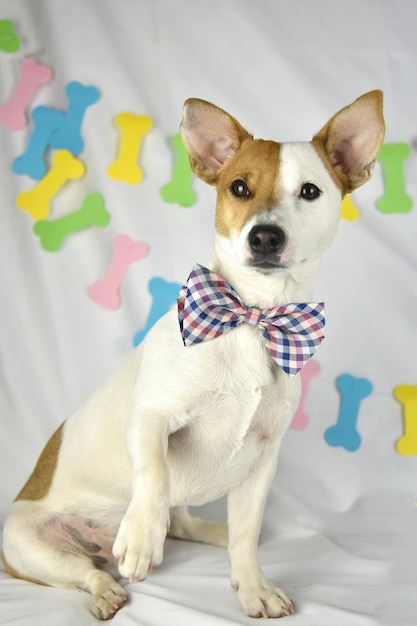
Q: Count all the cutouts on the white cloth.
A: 15